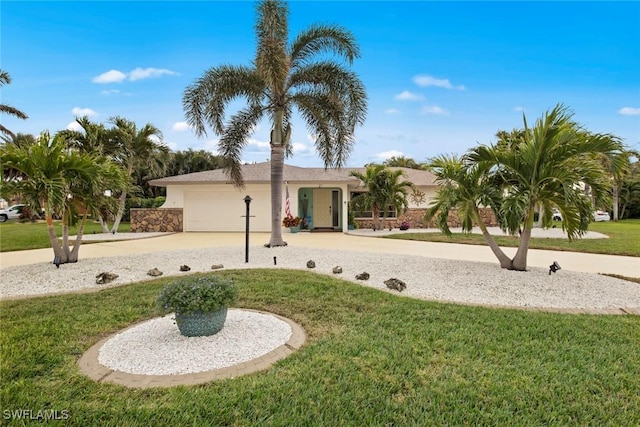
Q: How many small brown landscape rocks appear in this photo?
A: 8